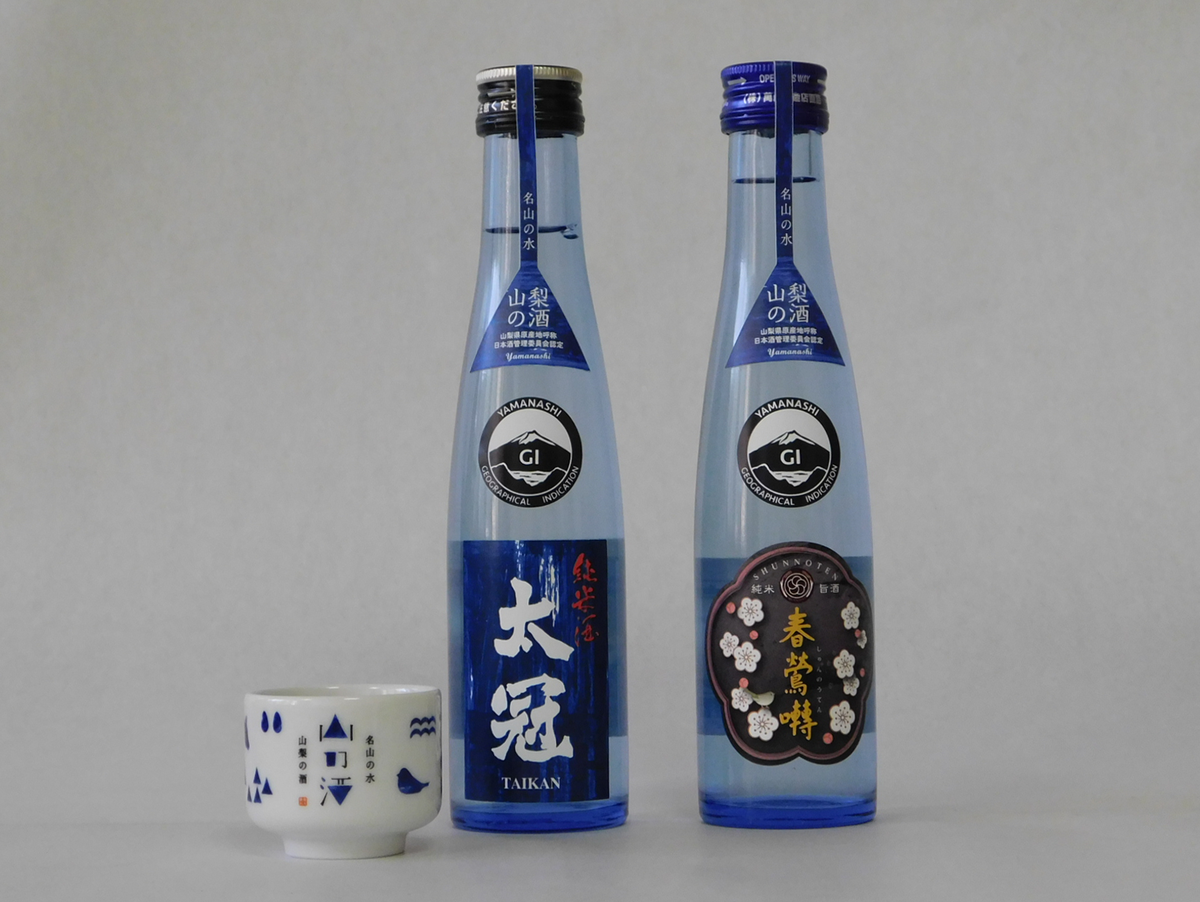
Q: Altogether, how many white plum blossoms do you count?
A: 10